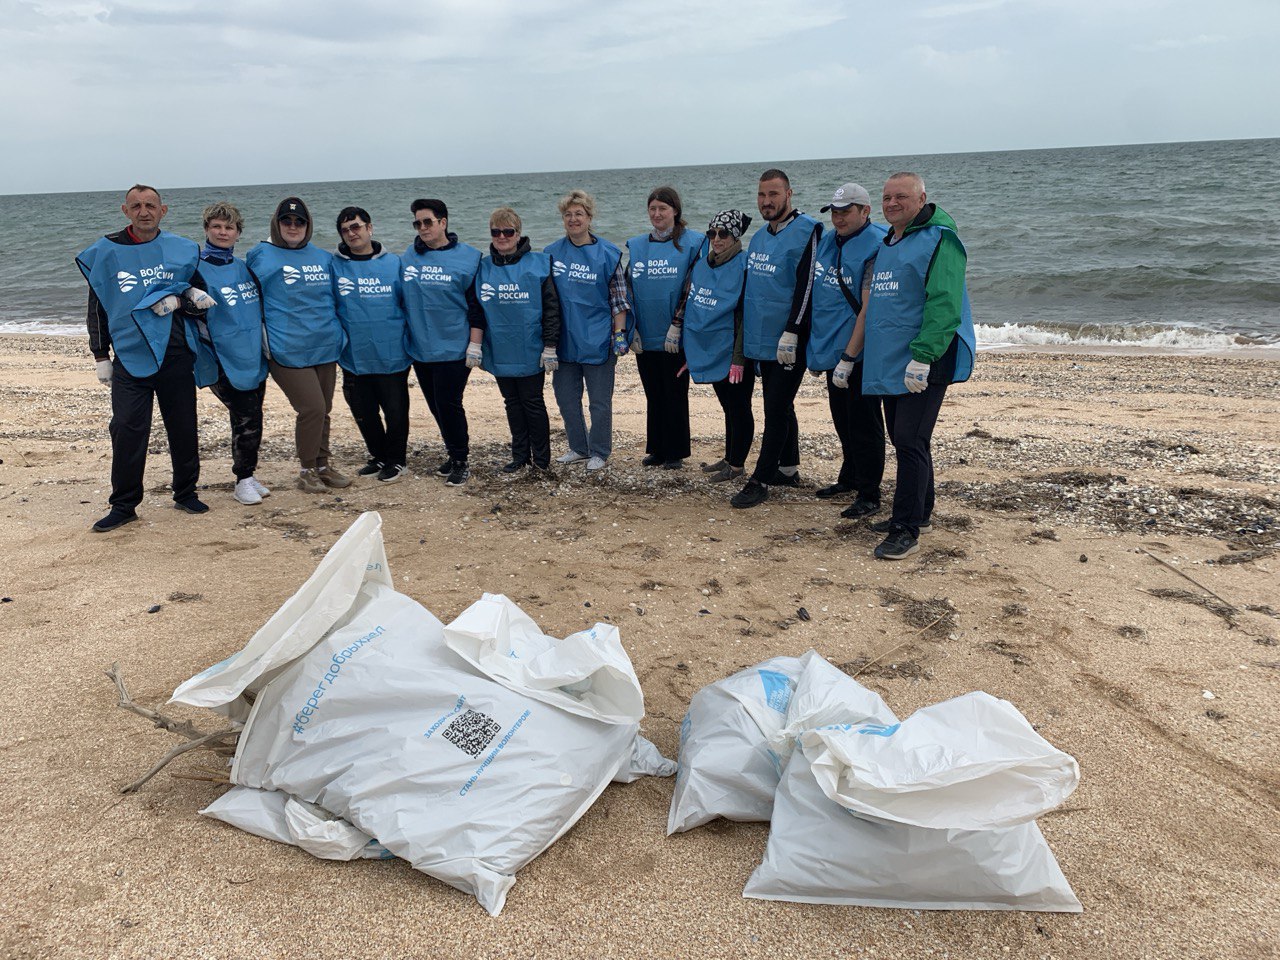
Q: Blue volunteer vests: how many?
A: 12